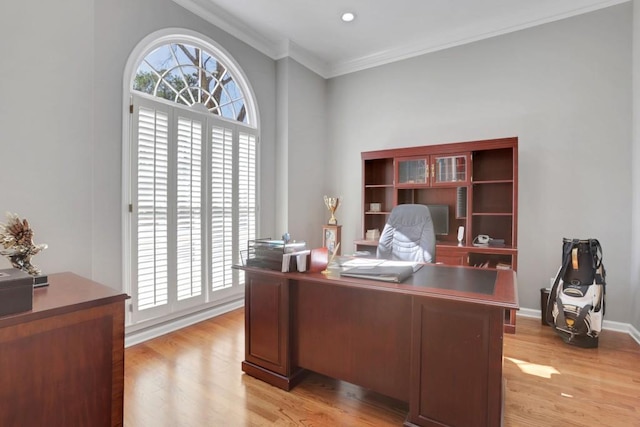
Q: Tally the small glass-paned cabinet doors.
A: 2